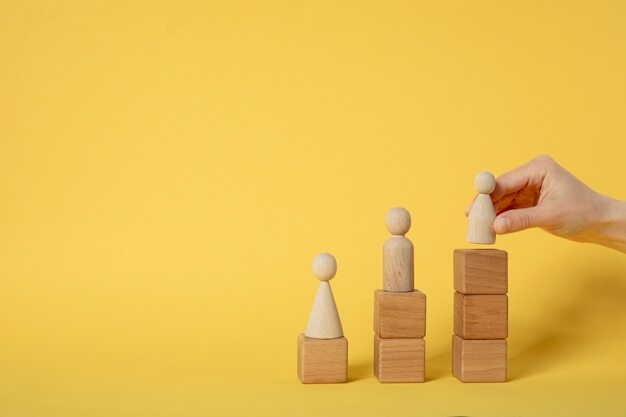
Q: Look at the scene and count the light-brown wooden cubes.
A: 6